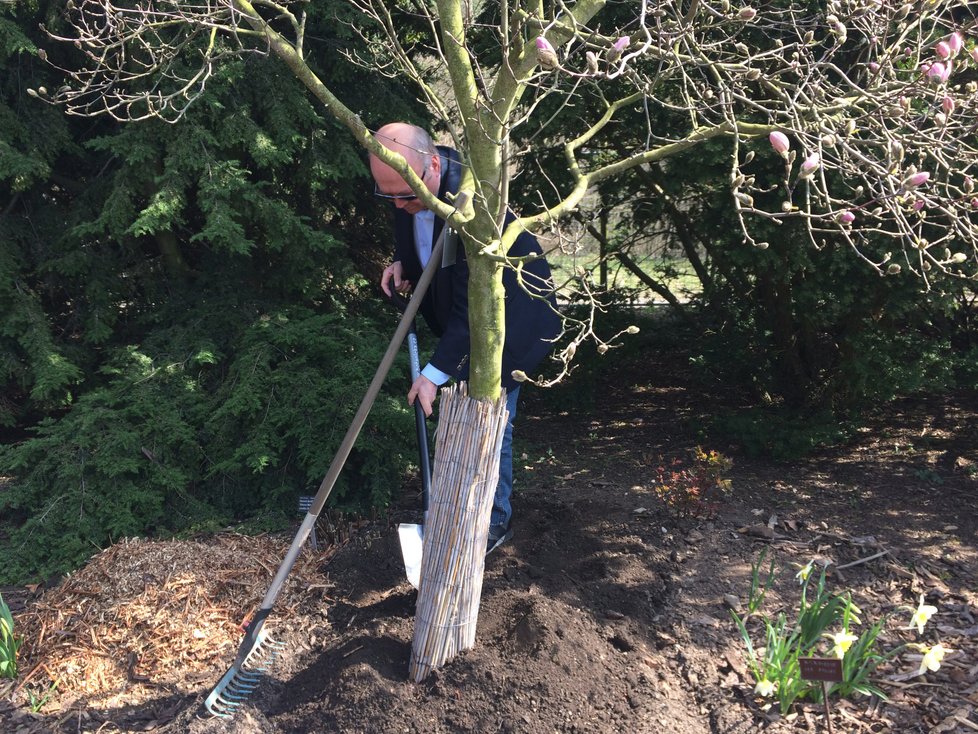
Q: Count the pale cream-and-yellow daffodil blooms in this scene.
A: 5